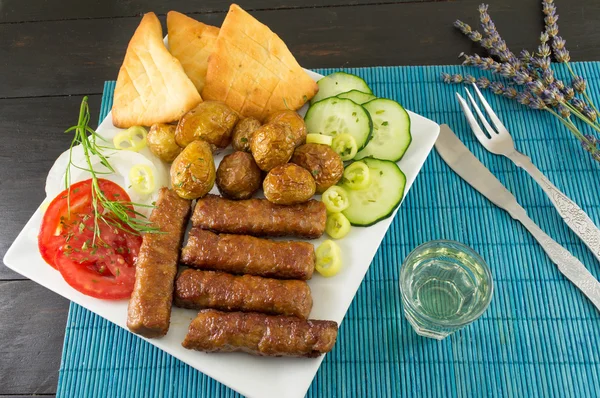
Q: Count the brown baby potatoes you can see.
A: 9